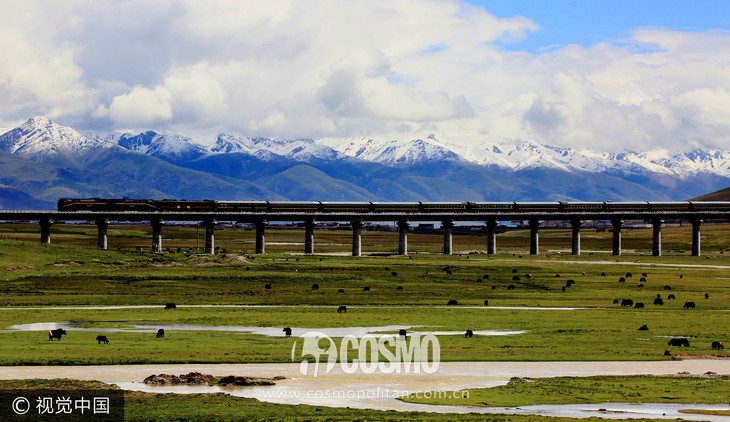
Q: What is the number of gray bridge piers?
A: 15